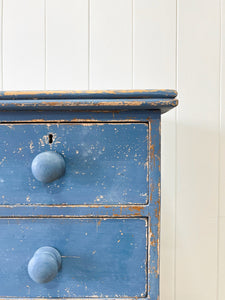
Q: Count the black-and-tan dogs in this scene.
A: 0